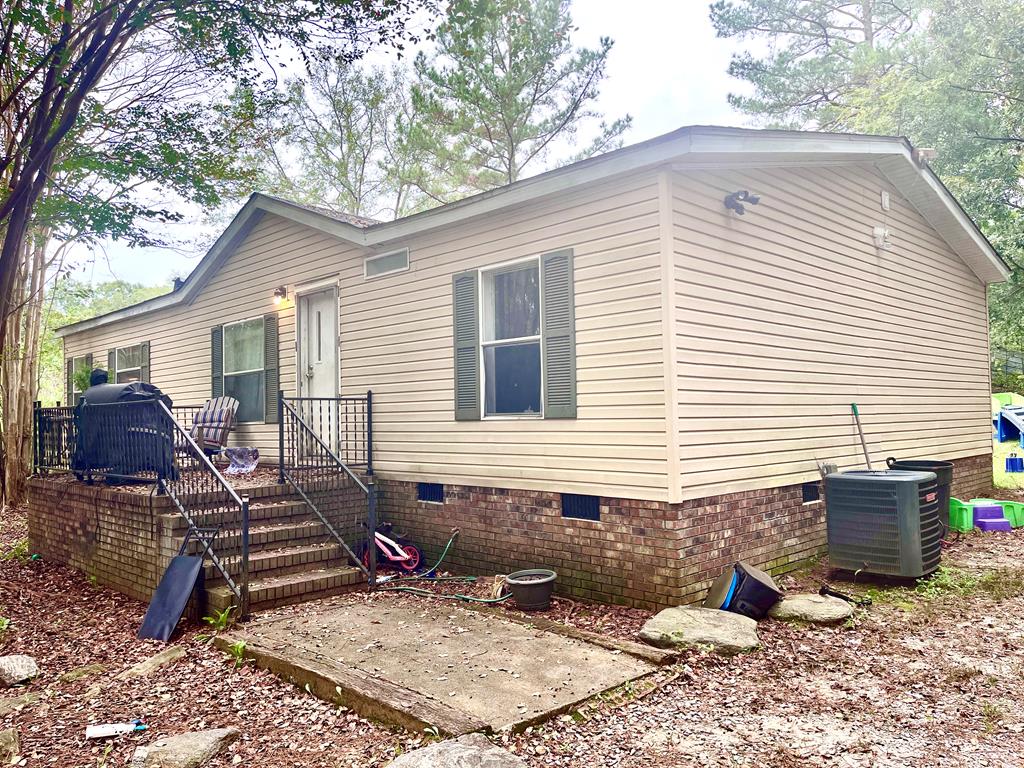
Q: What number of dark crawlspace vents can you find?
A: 3